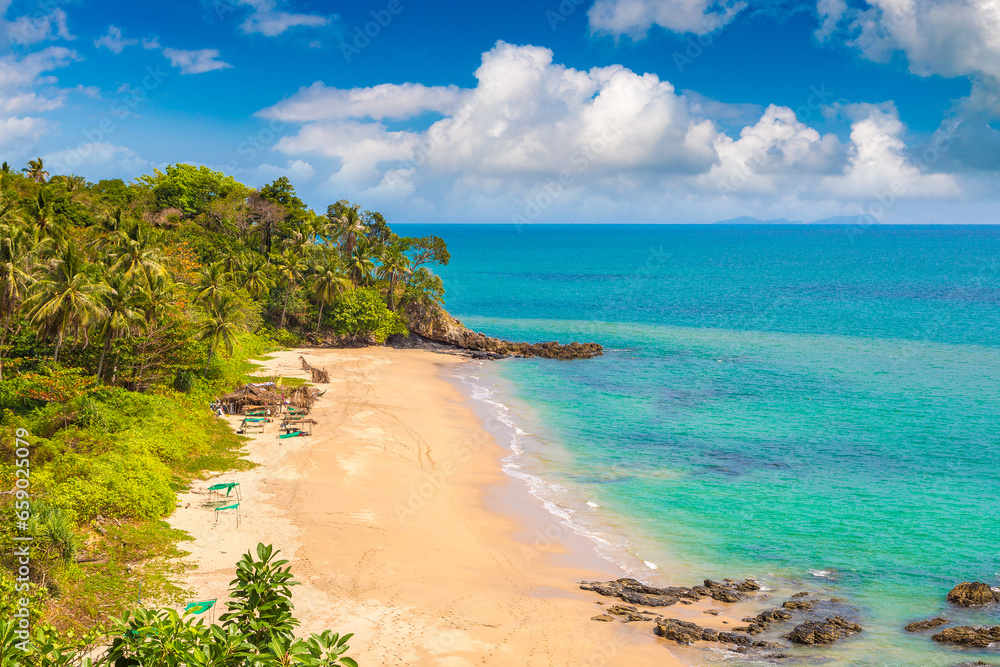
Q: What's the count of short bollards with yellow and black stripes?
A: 0